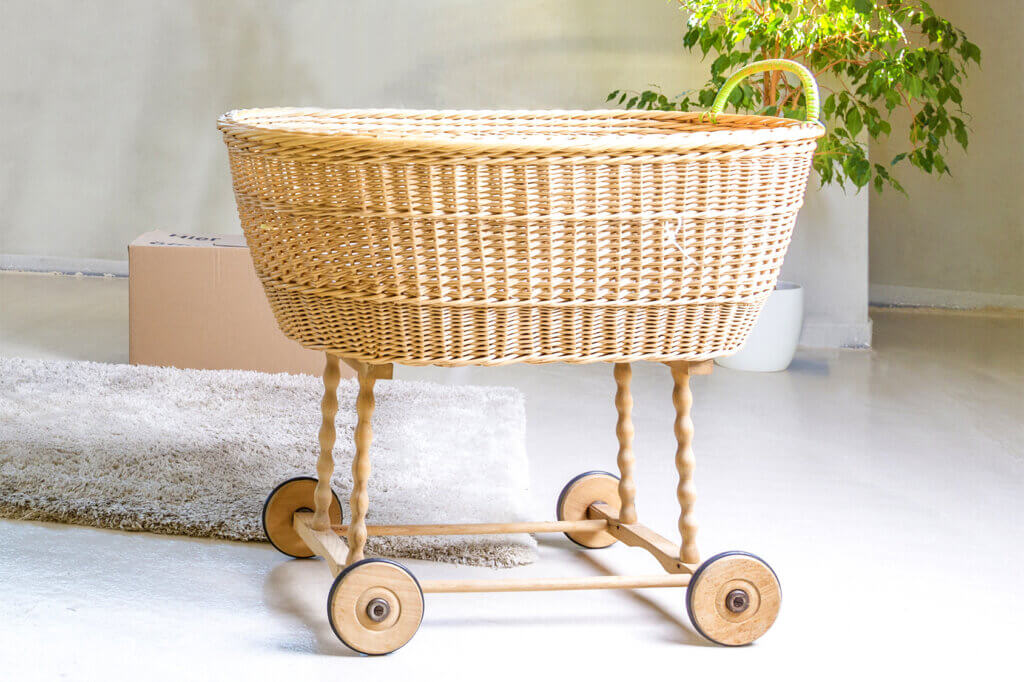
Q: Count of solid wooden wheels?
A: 4